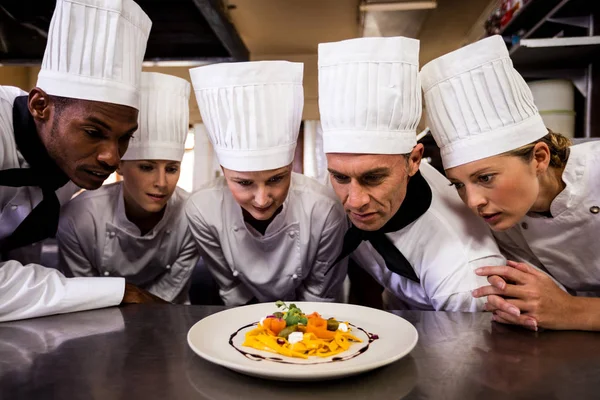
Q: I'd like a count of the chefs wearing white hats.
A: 5